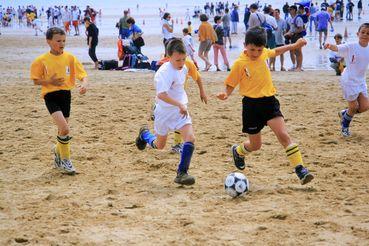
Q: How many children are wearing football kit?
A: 5